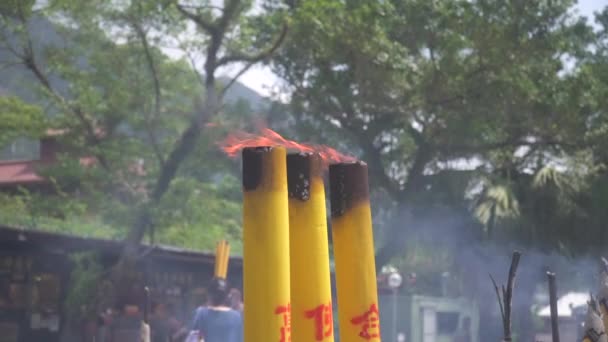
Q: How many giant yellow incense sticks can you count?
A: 3